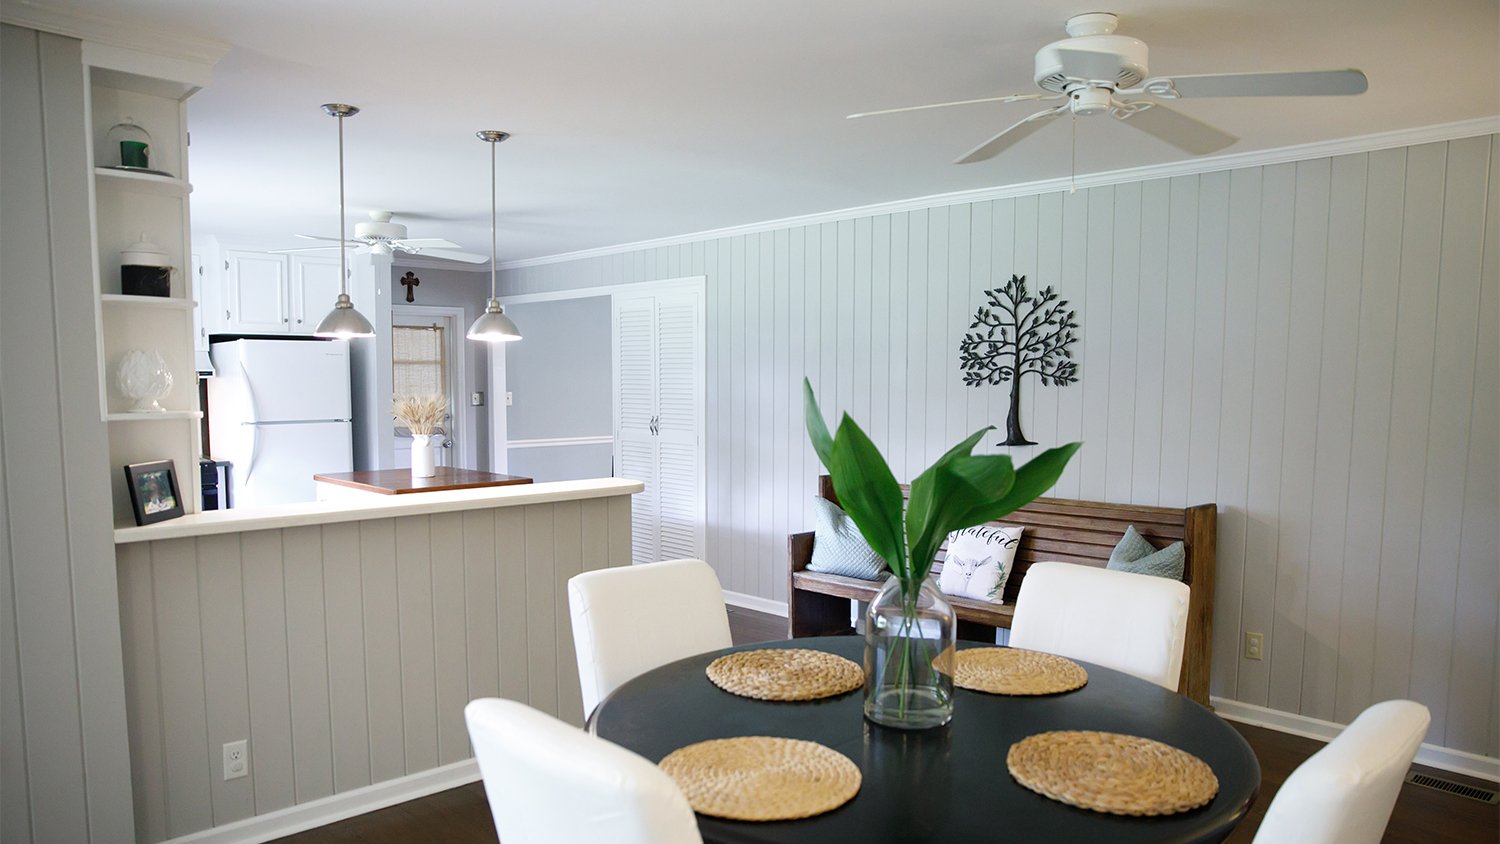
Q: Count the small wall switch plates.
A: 2